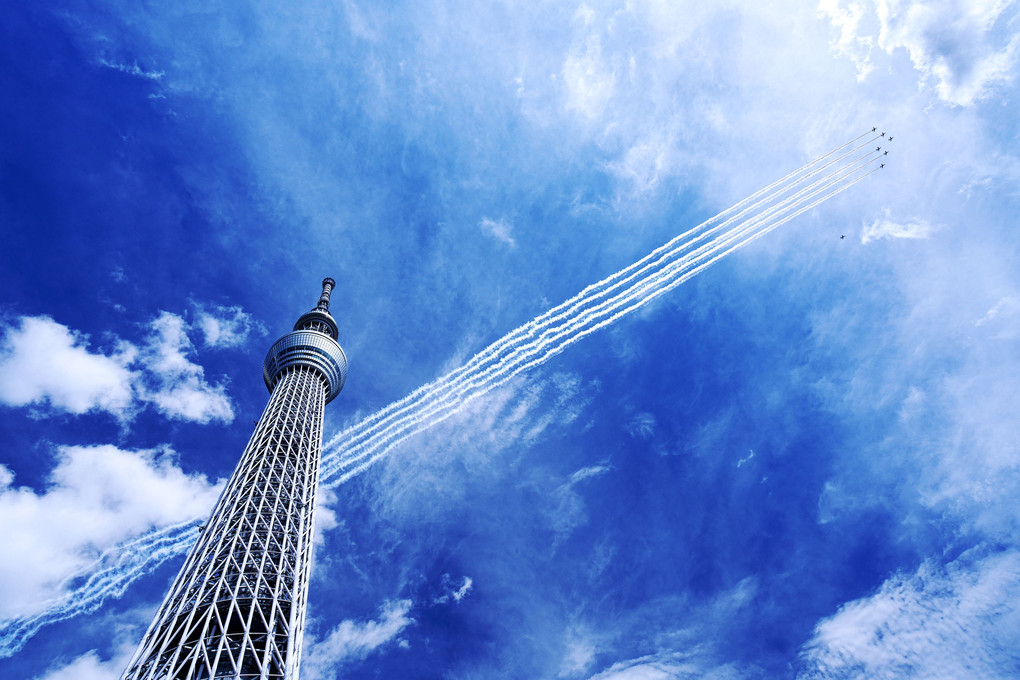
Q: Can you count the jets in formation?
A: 6